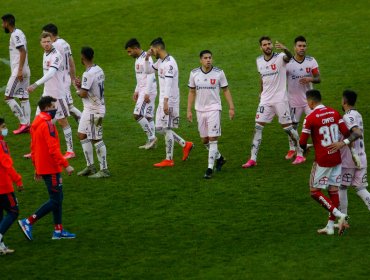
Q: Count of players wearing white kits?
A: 10